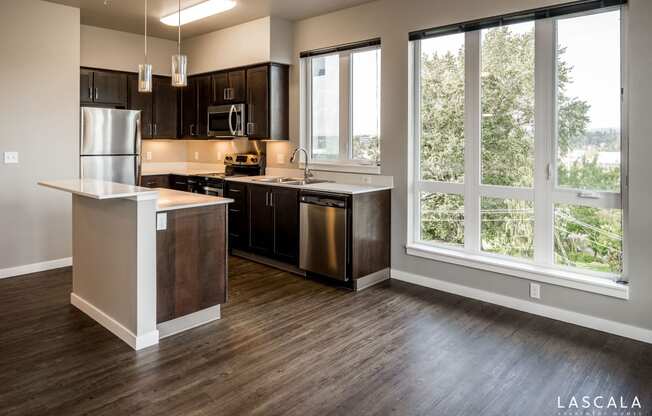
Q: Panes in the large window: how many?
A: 6